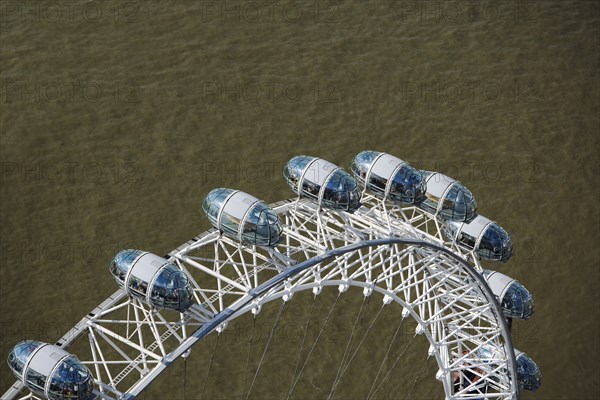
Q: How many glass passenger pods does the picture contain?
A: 9